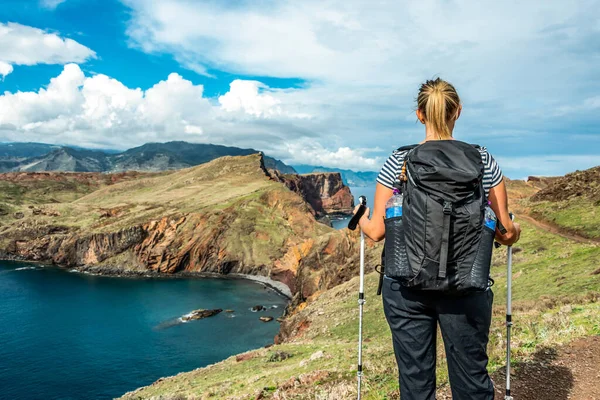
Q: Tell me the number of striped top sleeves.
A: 2